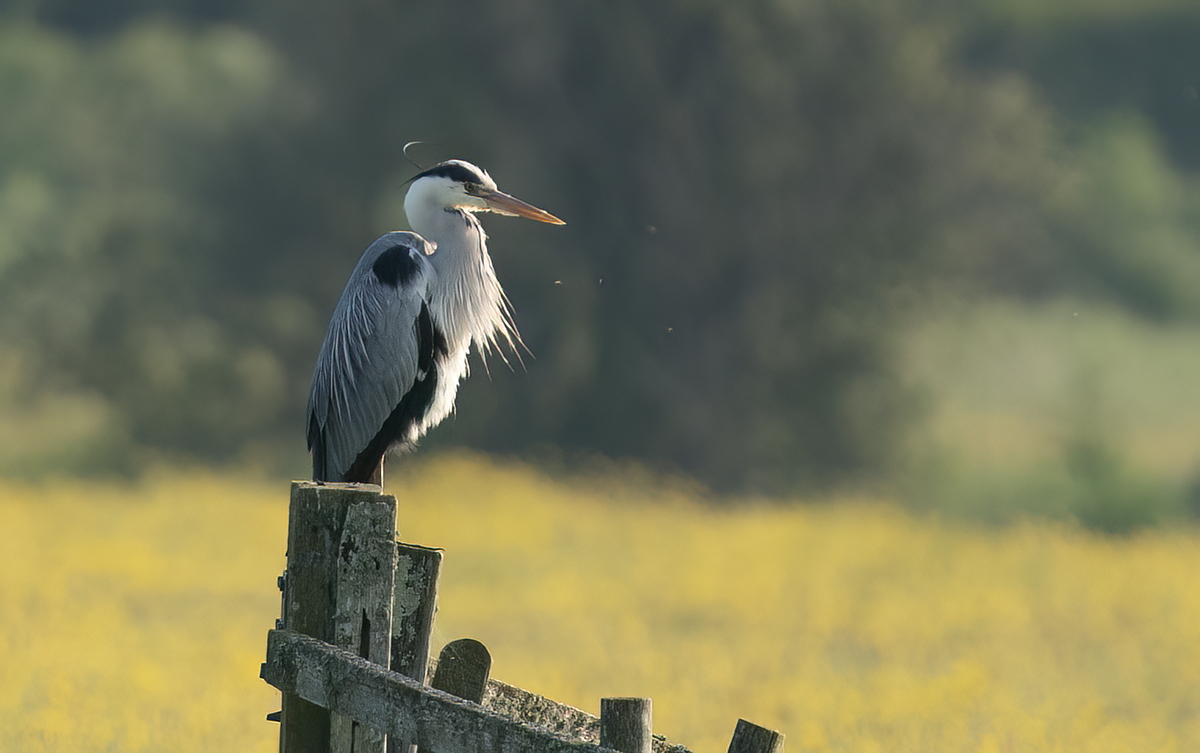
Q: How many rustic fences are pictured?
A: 1